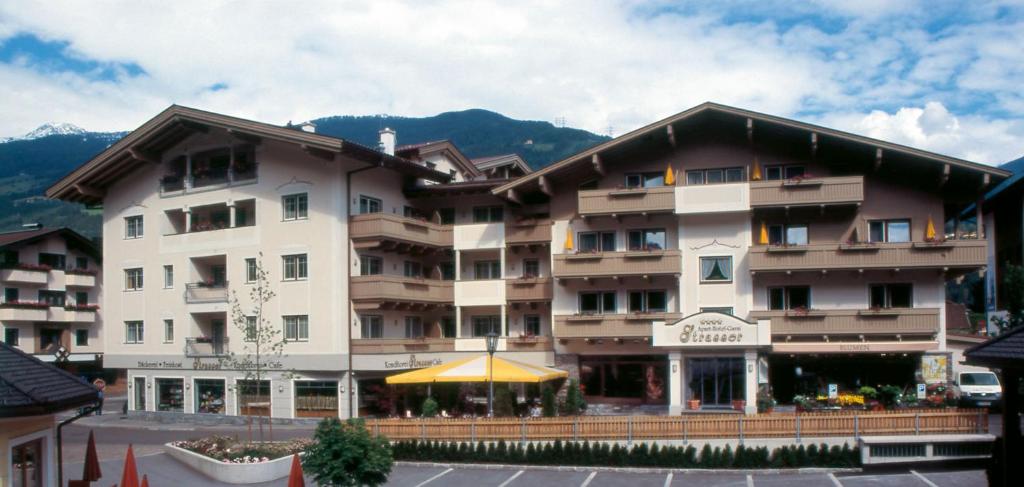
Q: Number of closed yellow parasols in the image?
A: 5